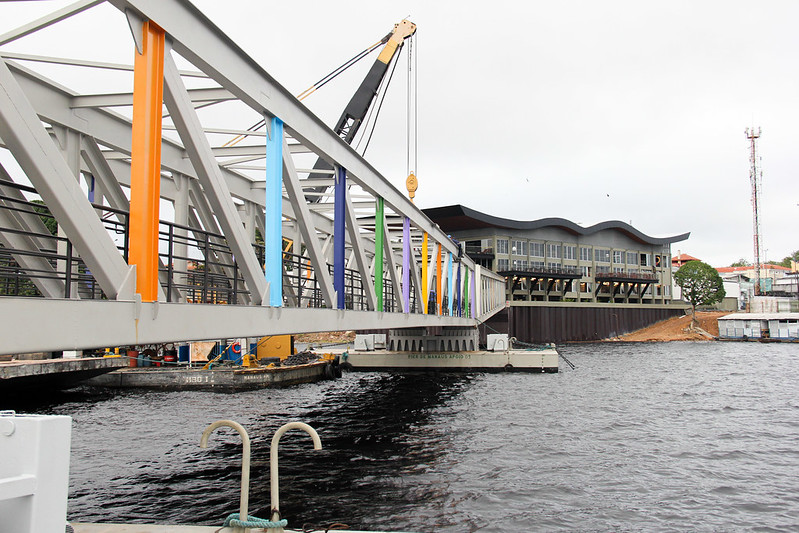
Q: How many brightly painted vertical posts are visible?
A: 11